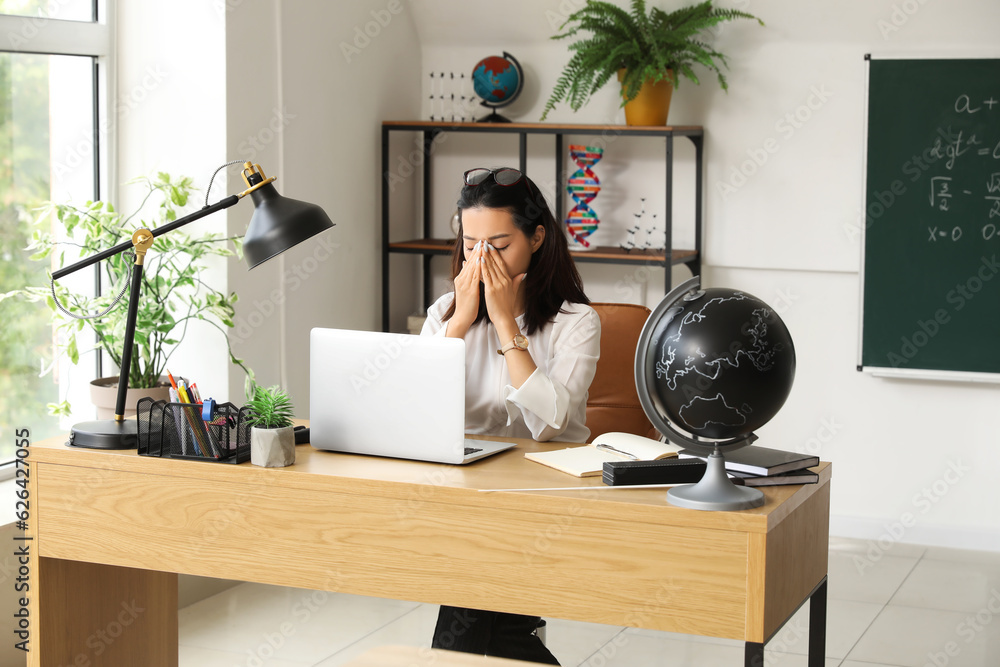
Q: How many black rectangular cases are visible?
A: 1